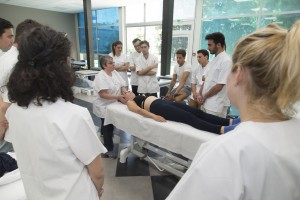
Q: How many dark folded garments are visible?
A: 1